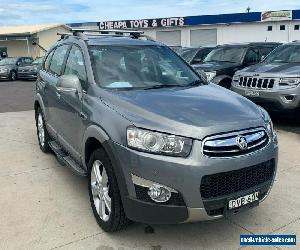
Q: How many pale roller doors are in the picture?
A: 2